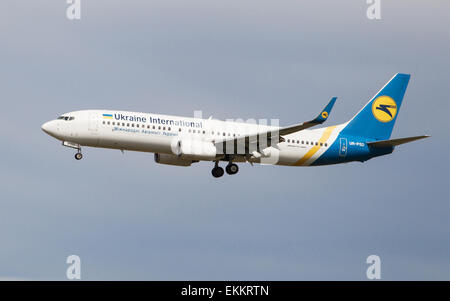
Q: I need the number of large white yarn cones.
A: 0